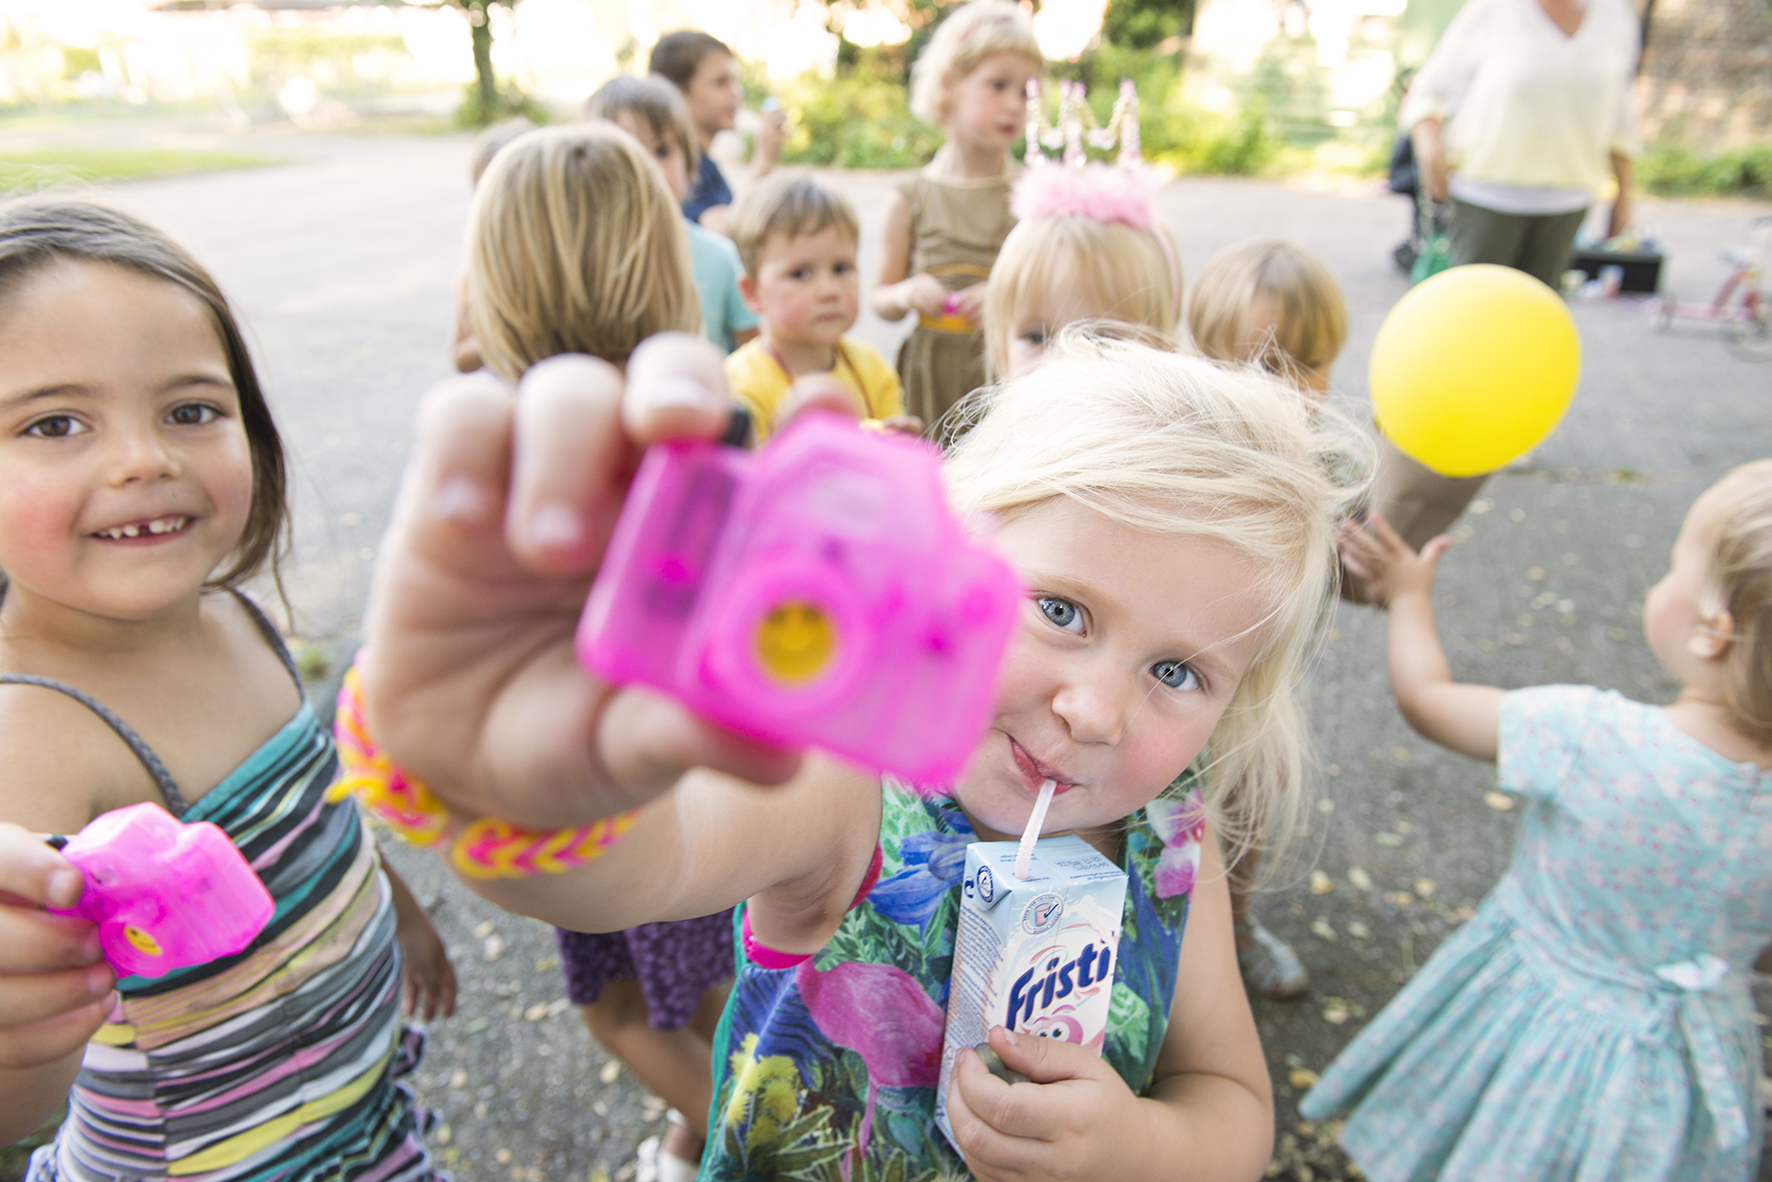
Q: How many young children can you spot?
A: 11